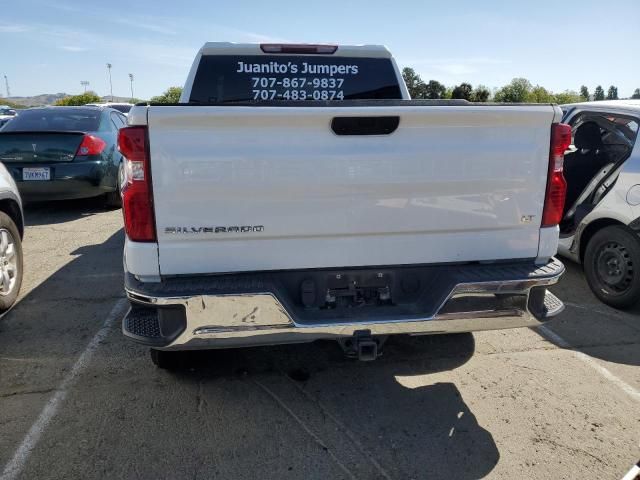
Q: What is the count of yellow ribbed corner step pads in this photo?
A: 0